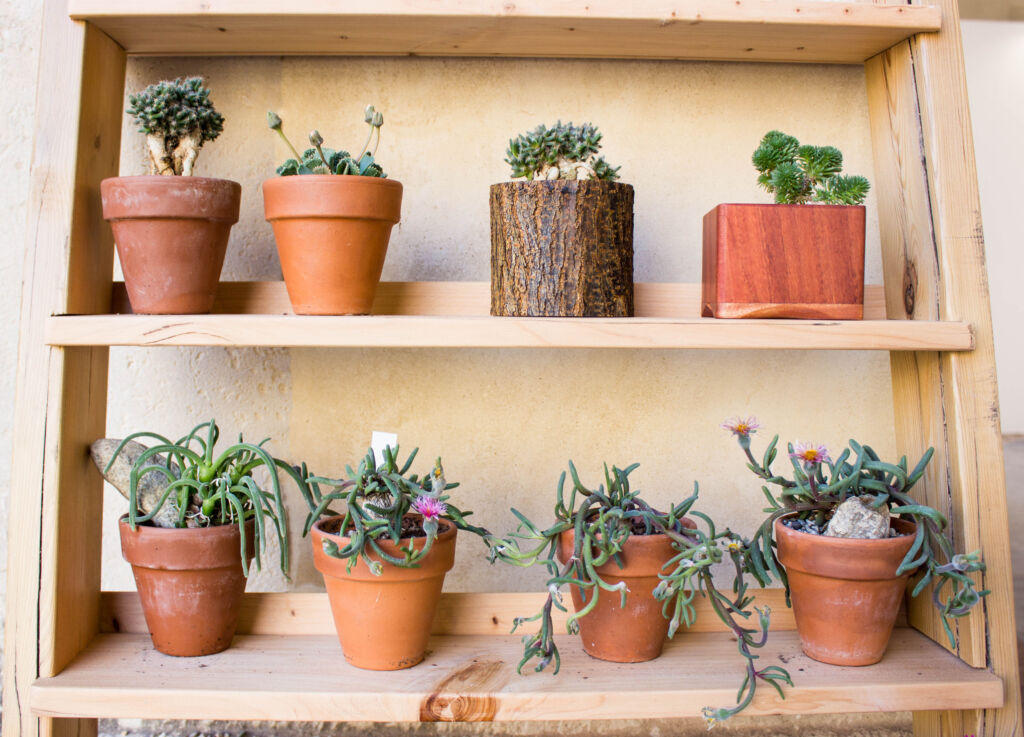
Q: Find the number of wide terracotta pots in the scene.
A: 6